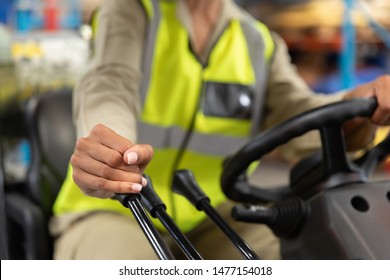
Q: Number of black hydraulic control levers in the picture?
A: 3